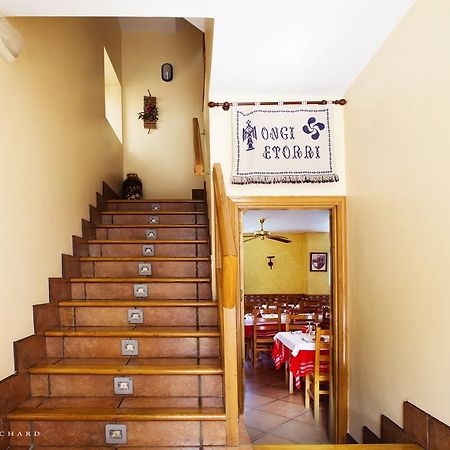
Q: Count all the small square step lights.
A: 10